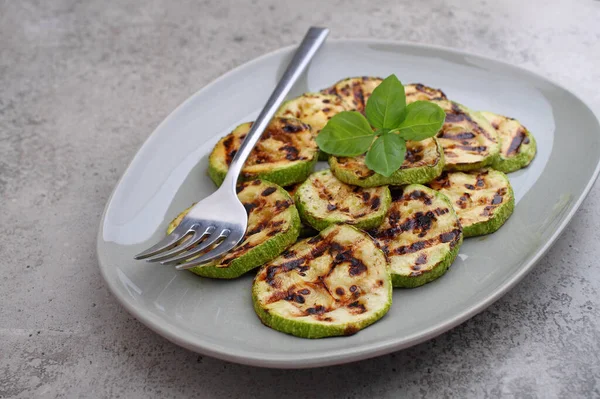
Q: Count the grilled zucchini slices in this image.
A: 12